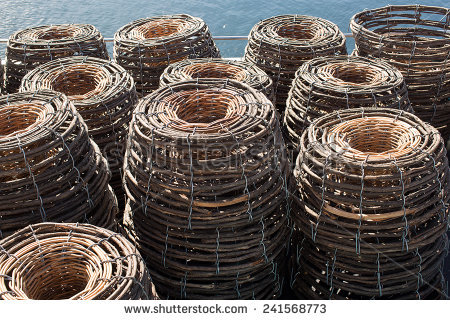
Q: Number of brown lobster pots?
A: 11